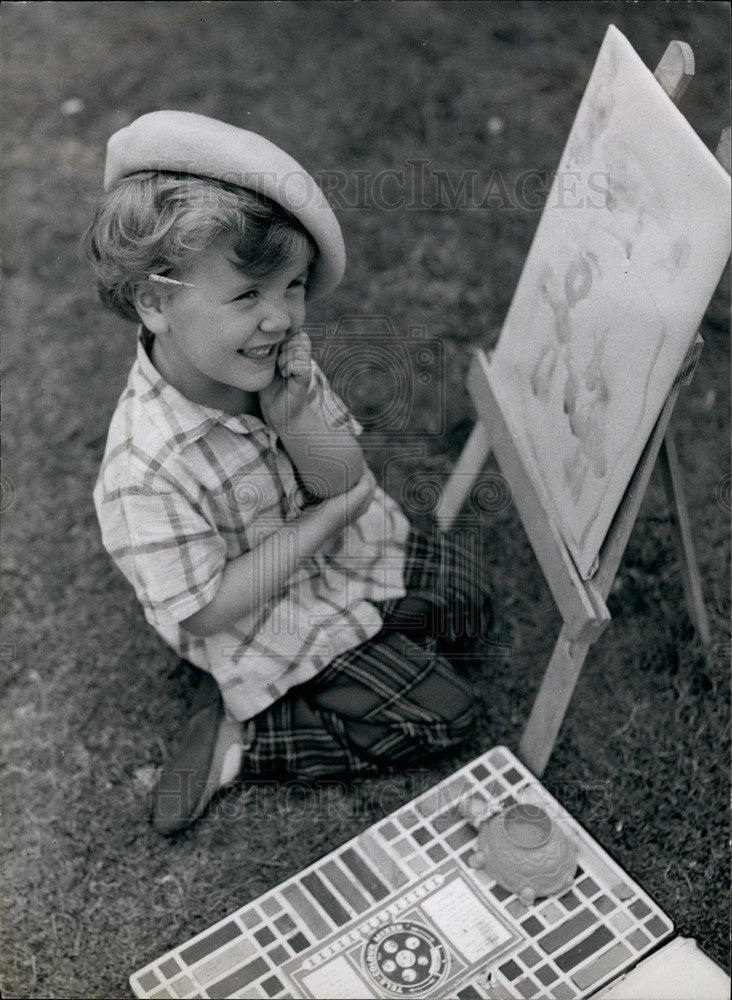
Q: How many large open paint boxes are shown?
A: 1